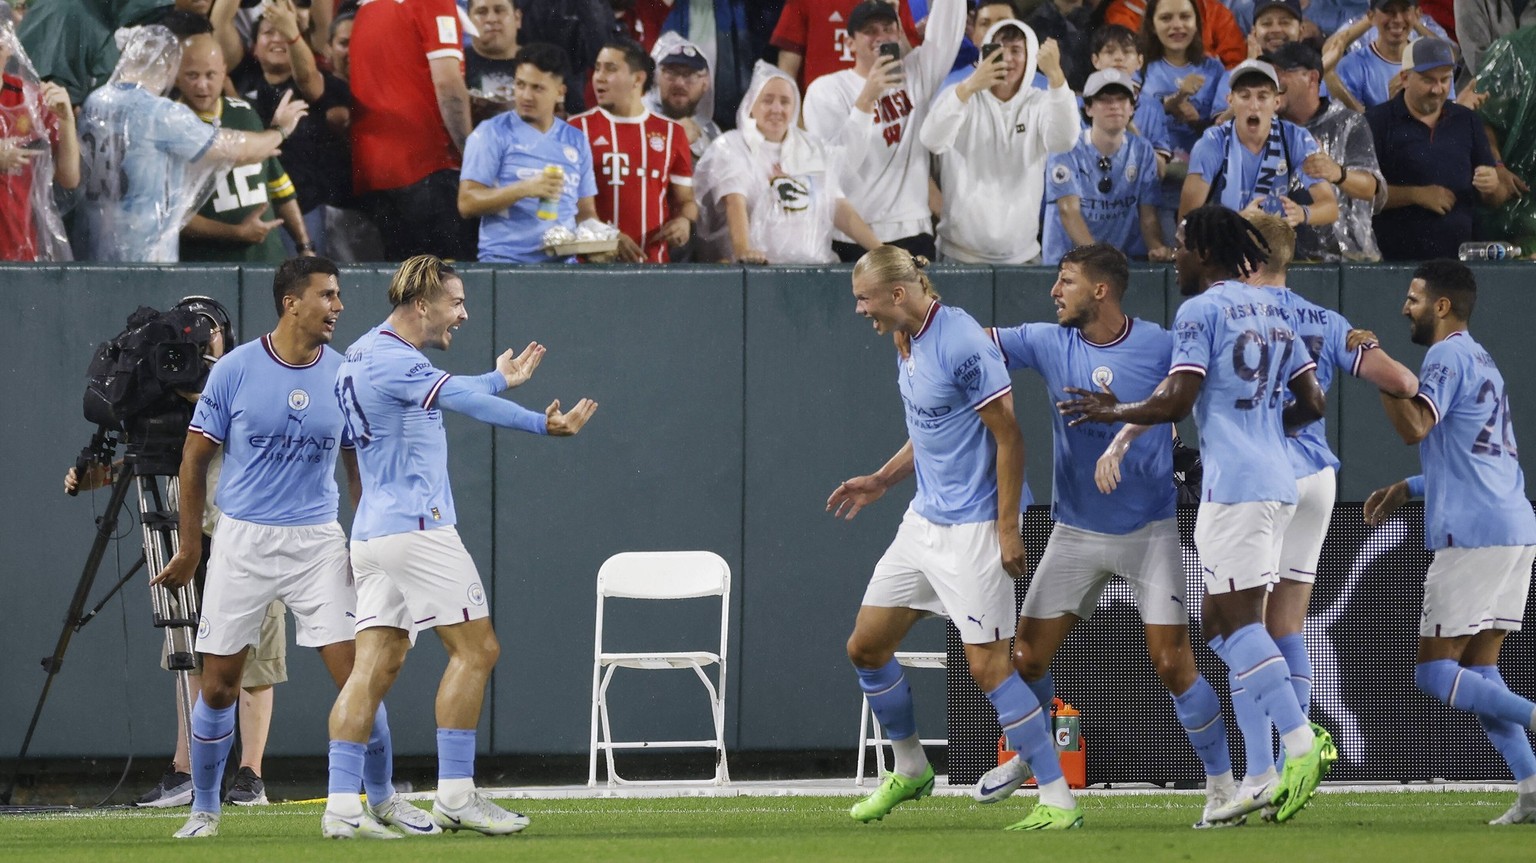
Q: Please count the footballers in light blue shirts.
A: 7